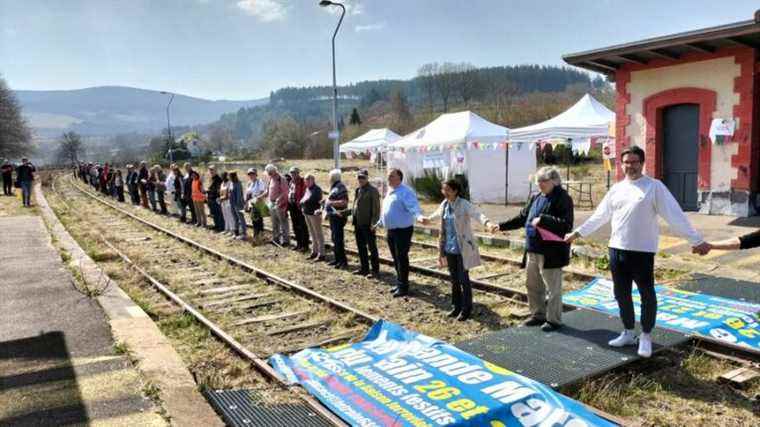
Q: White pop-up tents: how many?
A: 3